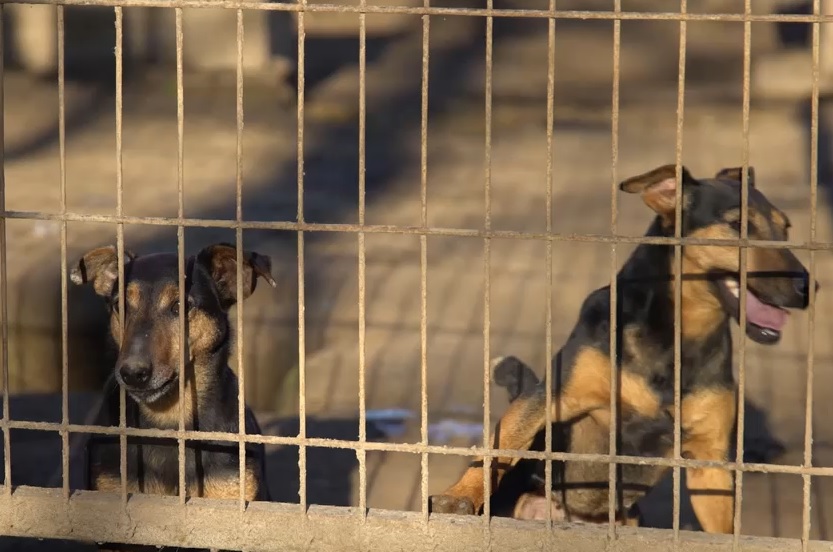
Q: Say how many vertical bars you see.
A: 14